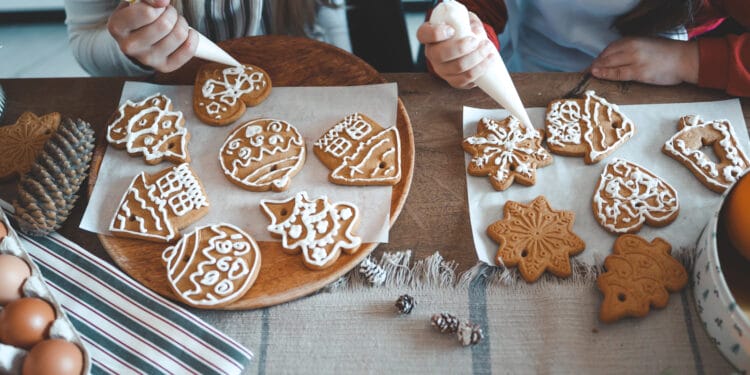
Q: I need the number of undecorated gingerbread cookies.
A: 3